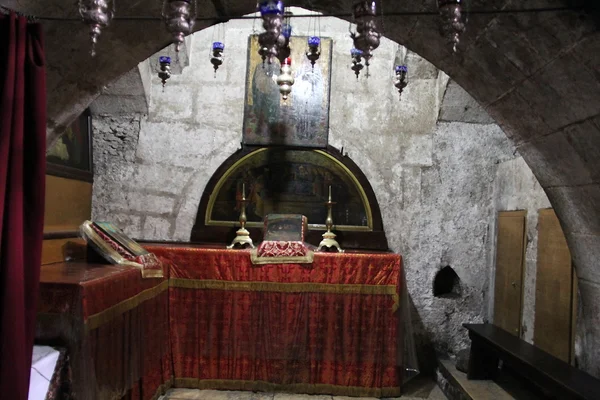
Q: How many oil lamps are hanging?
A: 12